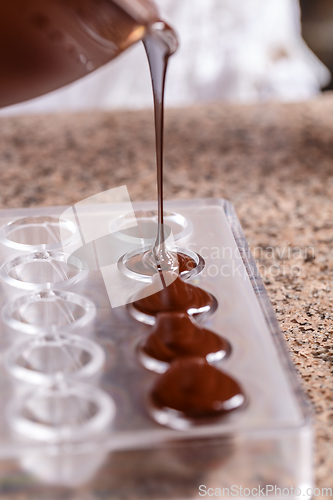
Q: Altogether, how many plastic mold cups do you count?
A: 10